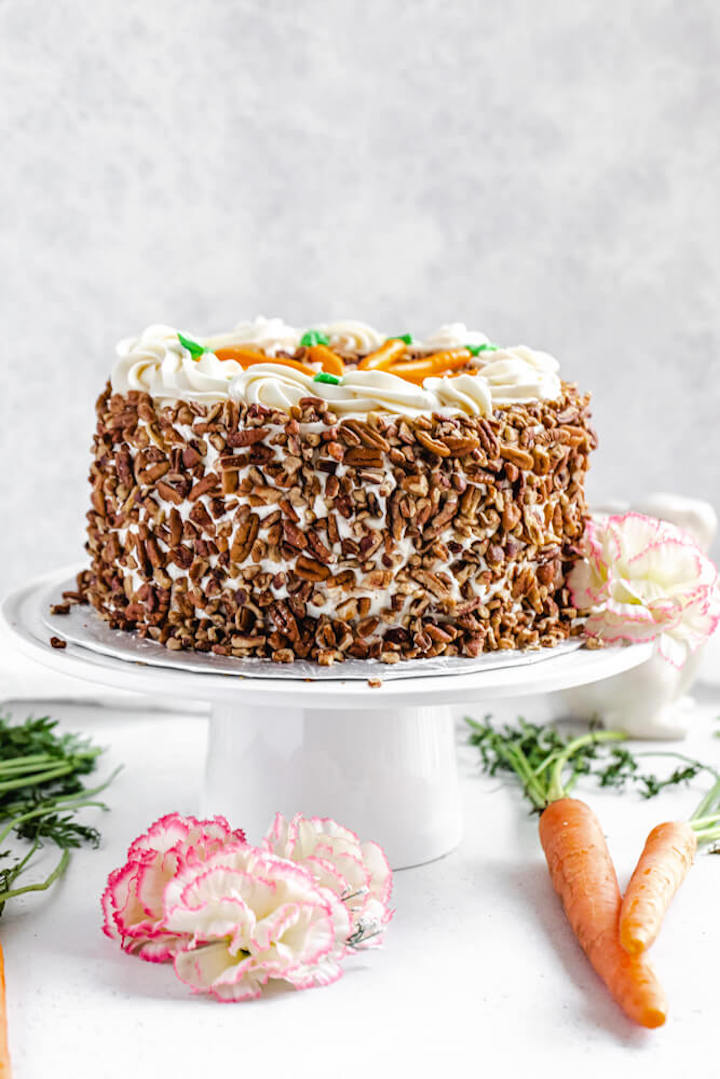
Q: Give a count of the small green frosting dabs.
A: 5